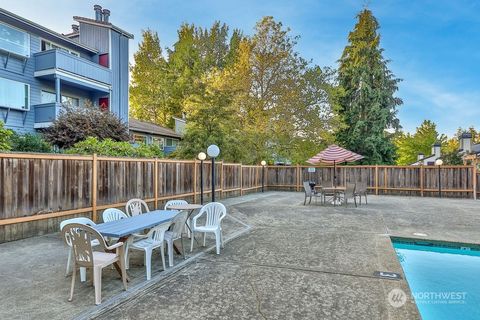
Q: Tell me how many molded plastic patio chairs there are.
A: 8